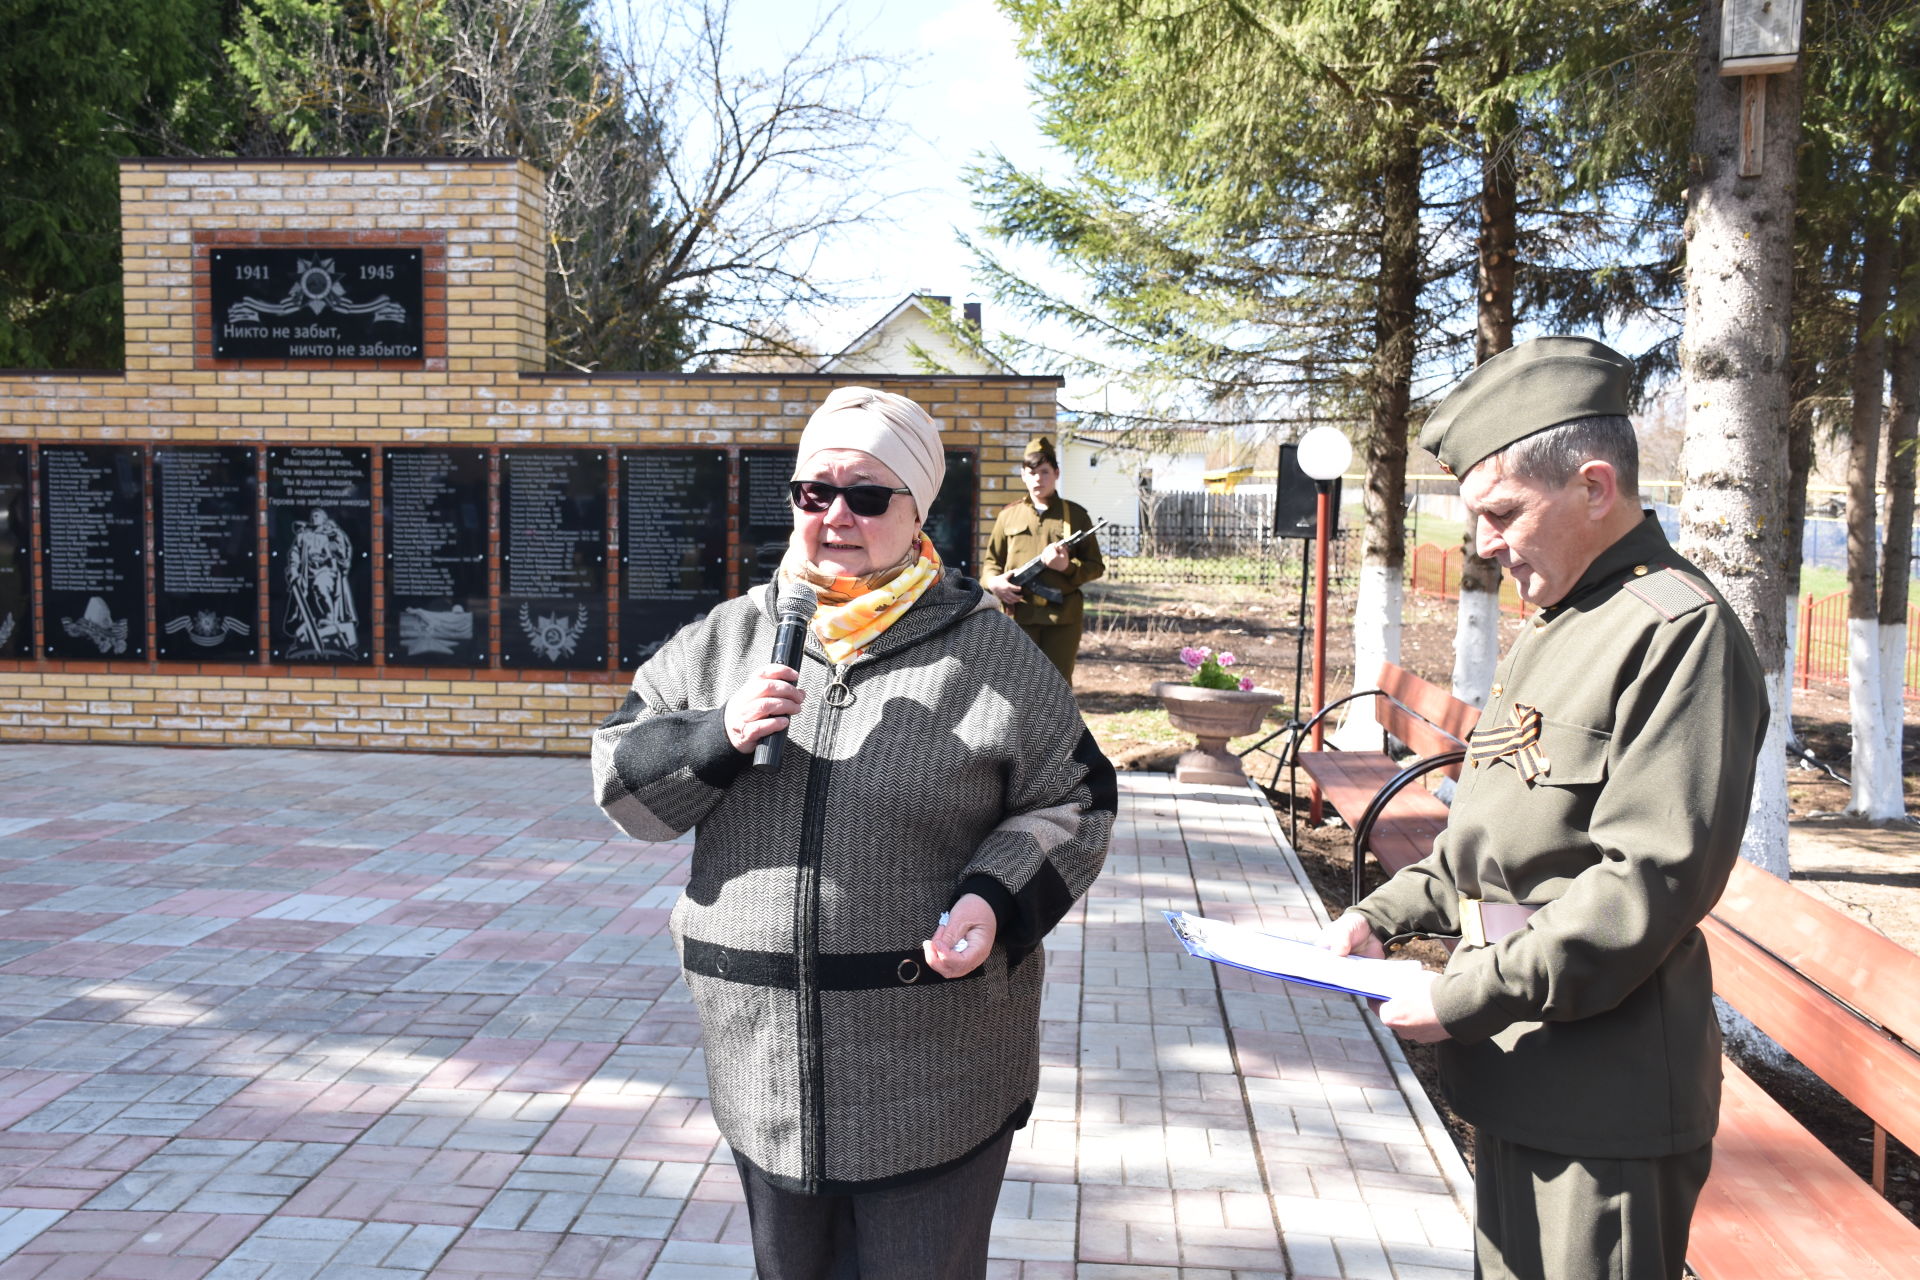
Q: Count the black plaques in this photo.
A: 10